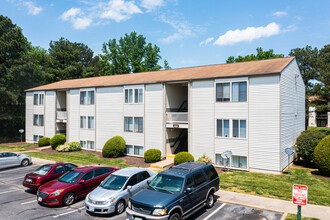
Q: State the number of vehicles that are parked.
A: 5